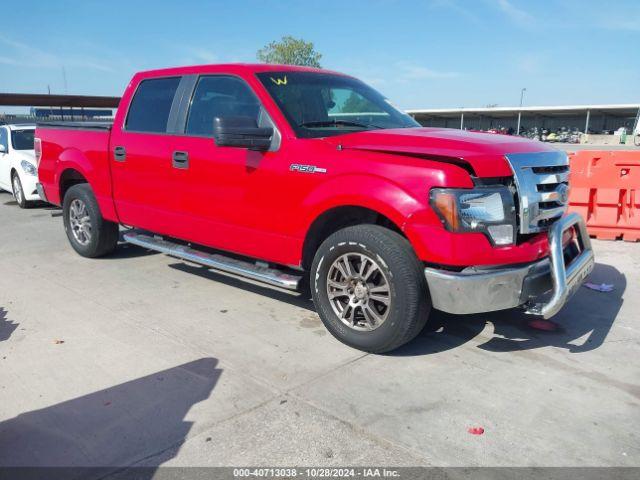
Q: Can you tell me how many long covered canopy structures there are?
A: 2